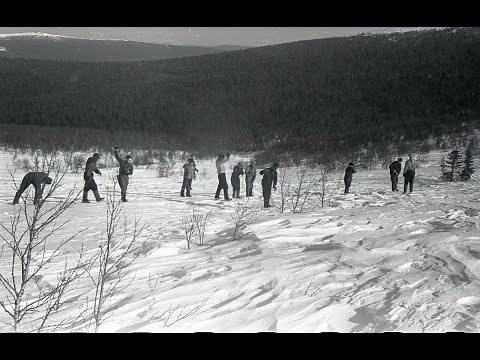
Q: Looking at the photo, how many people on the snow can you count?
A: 11